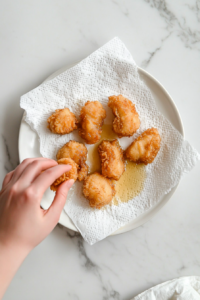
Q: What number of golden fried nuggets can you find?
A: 8